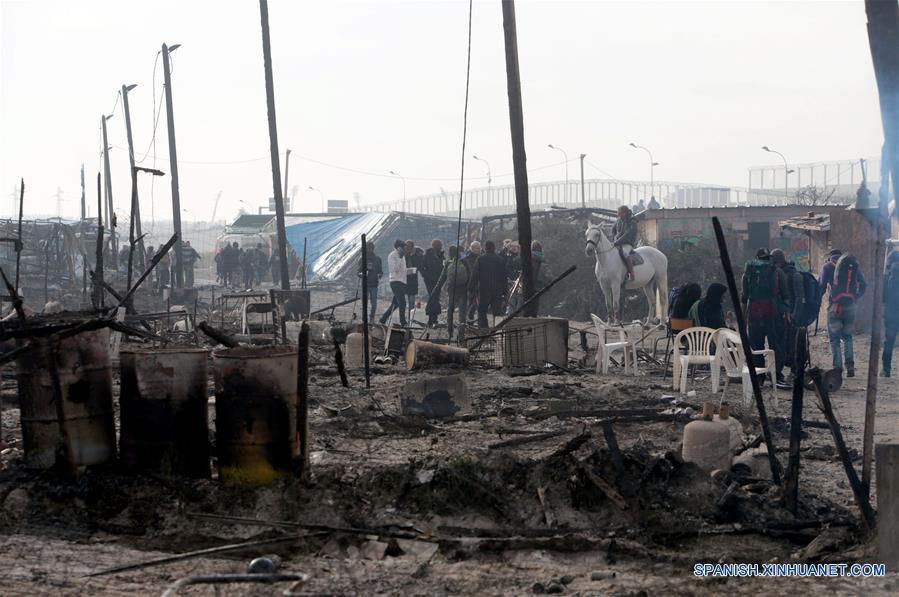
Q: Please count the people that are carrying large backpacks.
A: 3